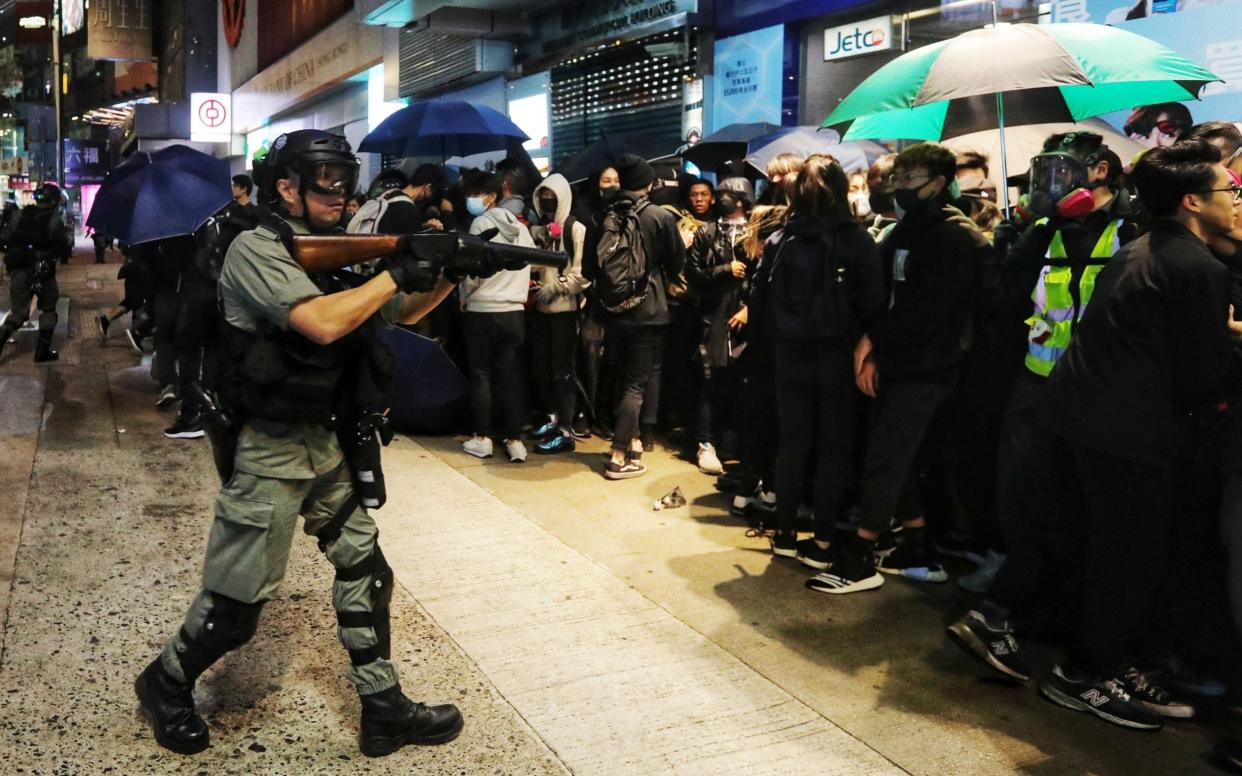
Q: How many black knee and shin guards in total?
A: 2